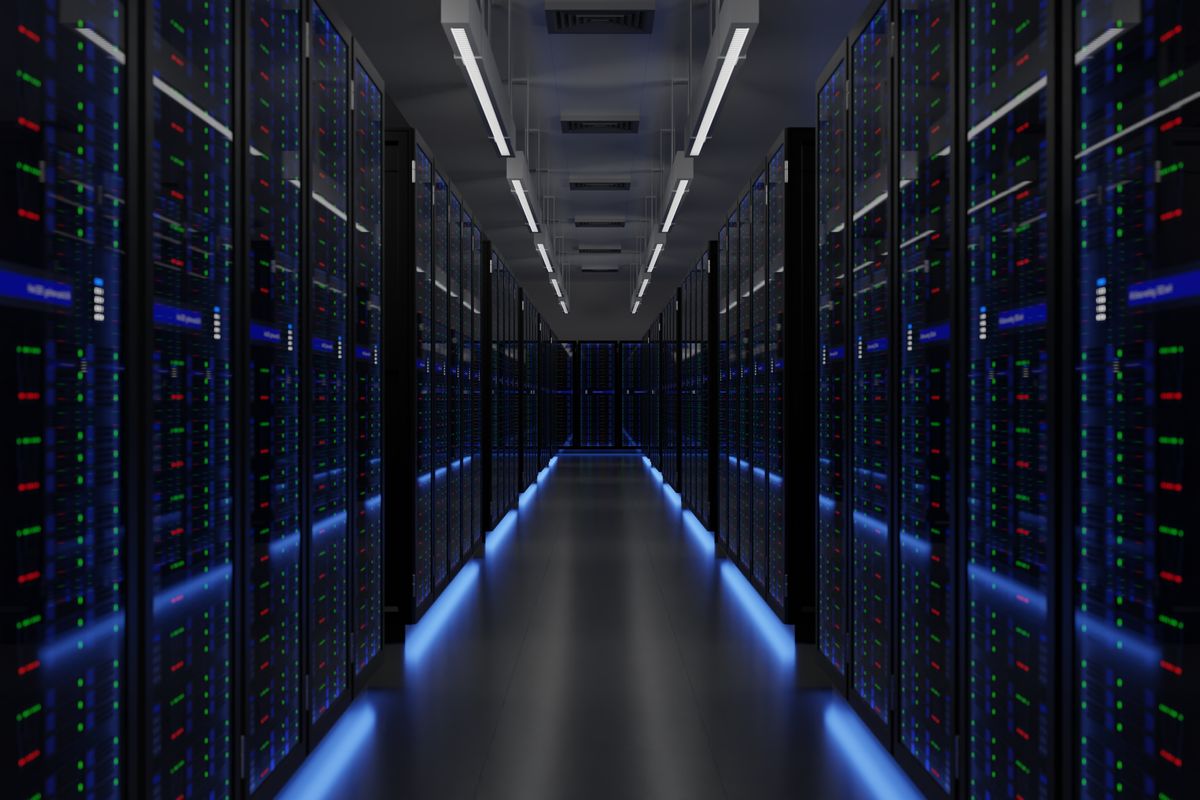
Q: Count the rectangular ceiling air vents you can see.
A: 6